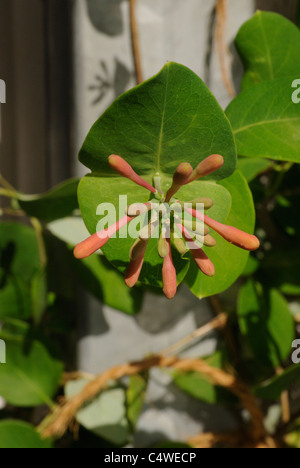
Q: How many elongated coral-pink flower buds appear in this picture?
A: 8